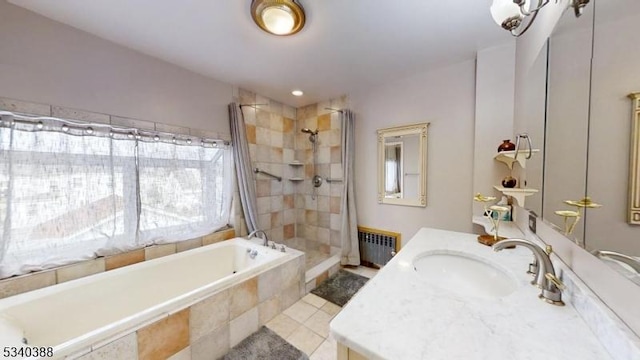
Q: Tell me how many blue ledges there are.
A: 0